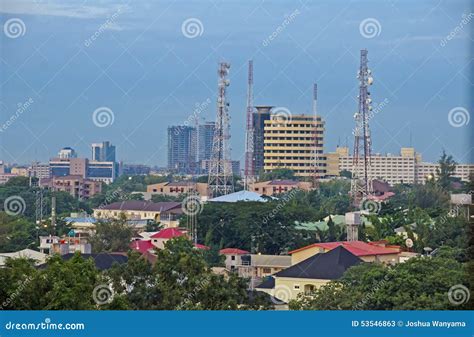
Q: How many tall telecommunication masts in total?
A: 4